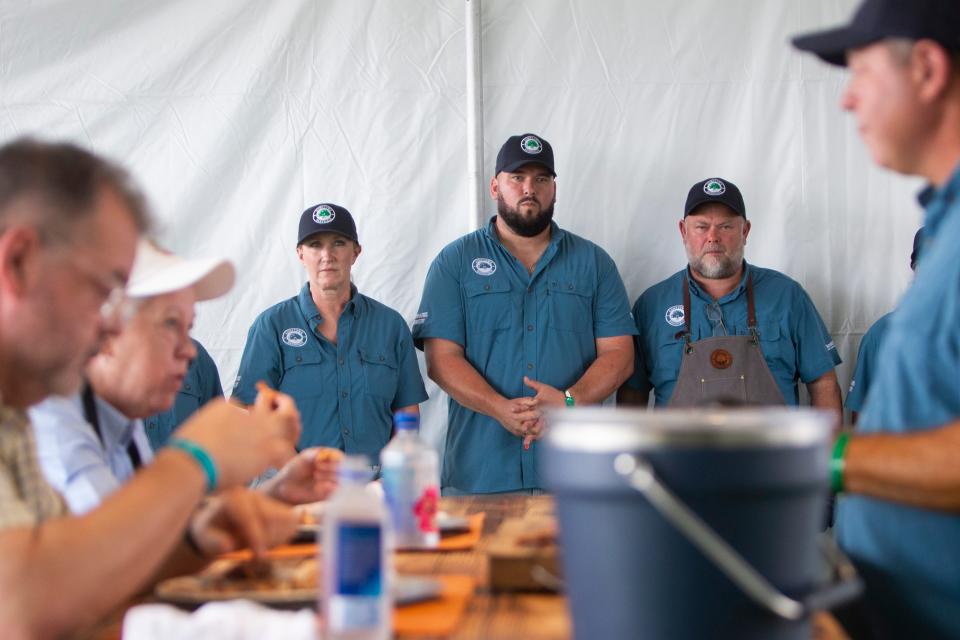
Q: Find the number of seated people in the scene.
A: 2